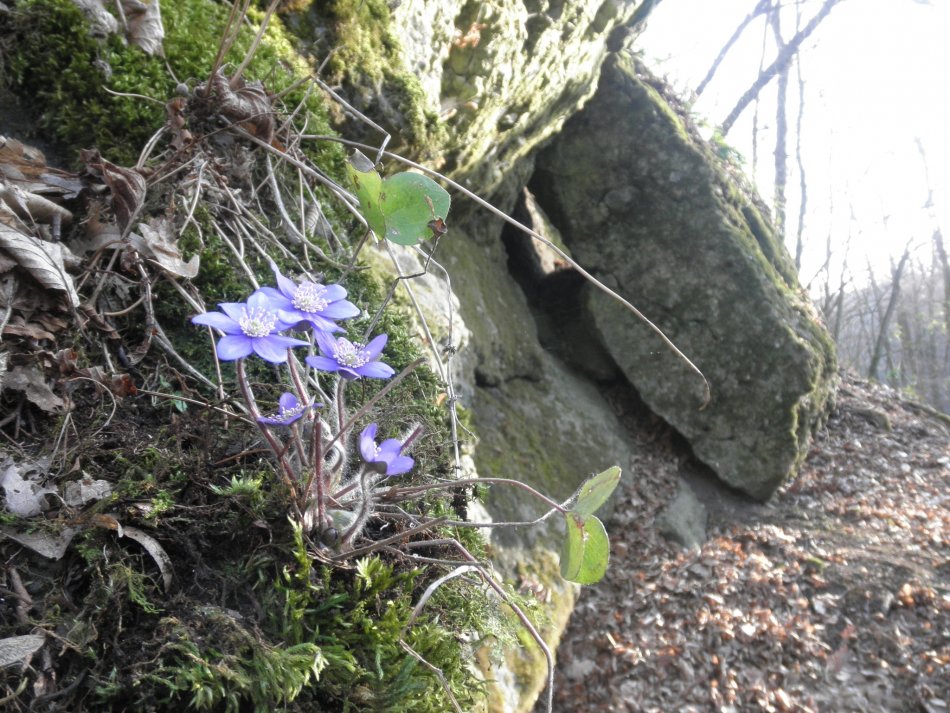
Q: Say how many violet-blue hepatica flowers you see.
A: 5